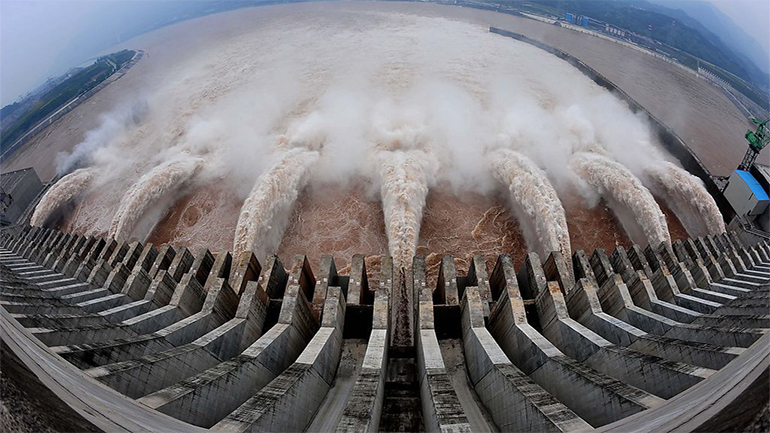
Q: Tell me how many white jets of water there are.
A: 7